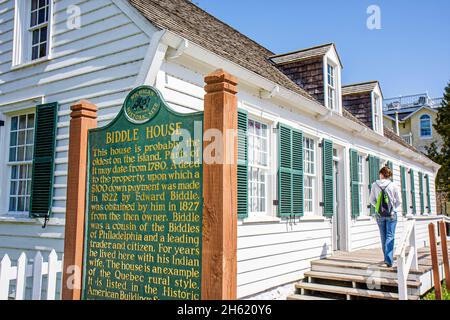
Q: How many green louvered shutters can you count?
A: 13